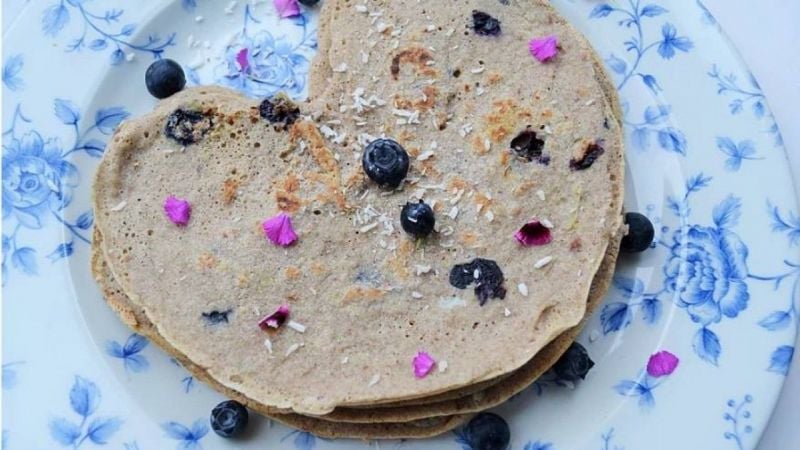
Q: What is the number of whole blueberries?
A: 7